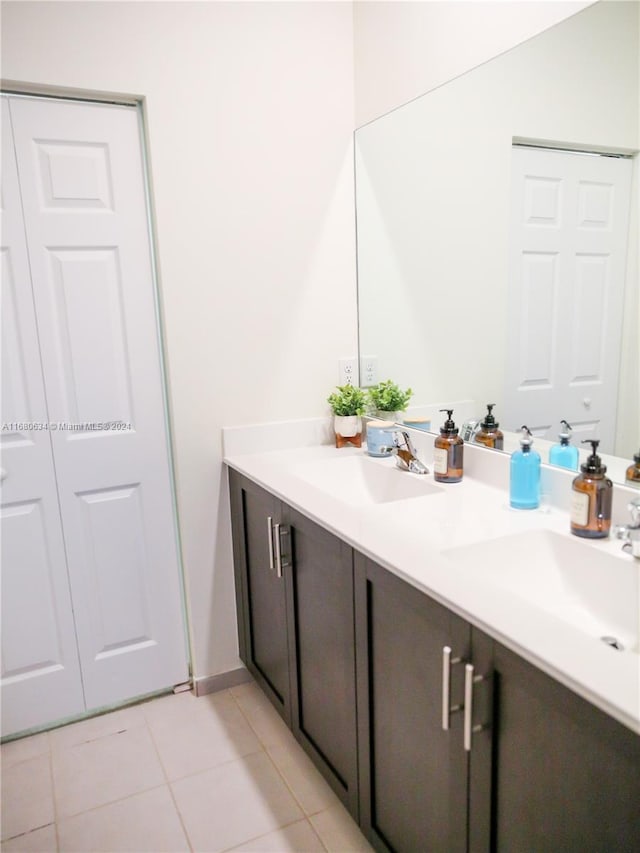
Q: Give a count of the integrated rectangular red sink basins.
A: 0